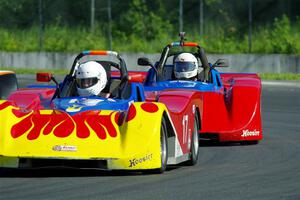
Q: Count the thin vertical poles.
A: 6